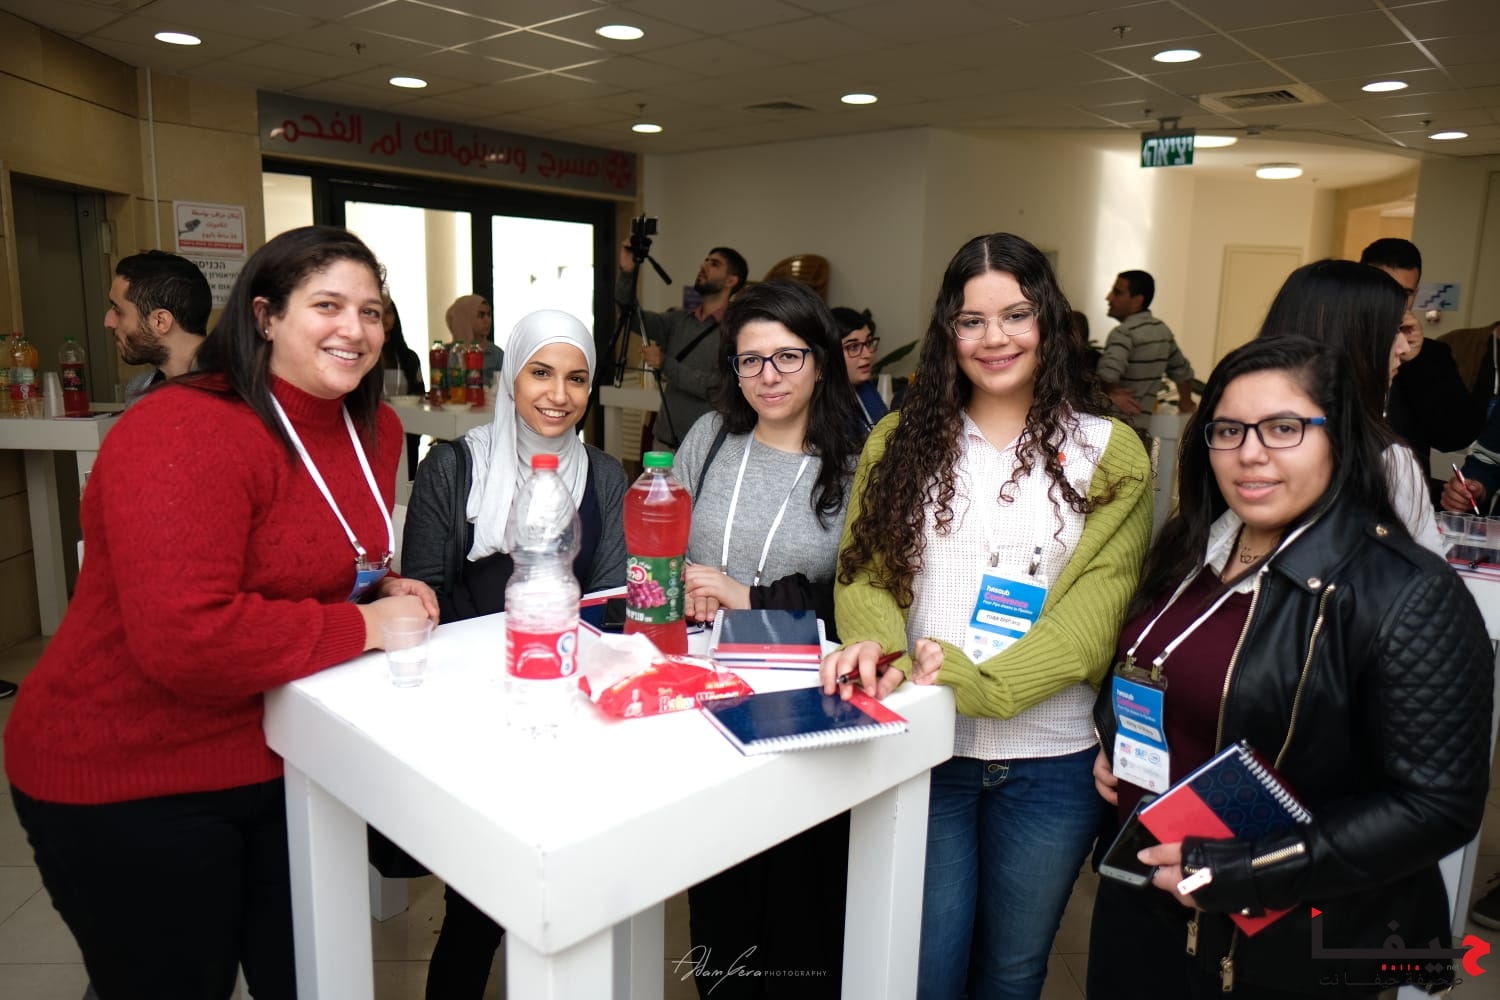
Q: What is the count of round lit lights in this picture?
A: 10